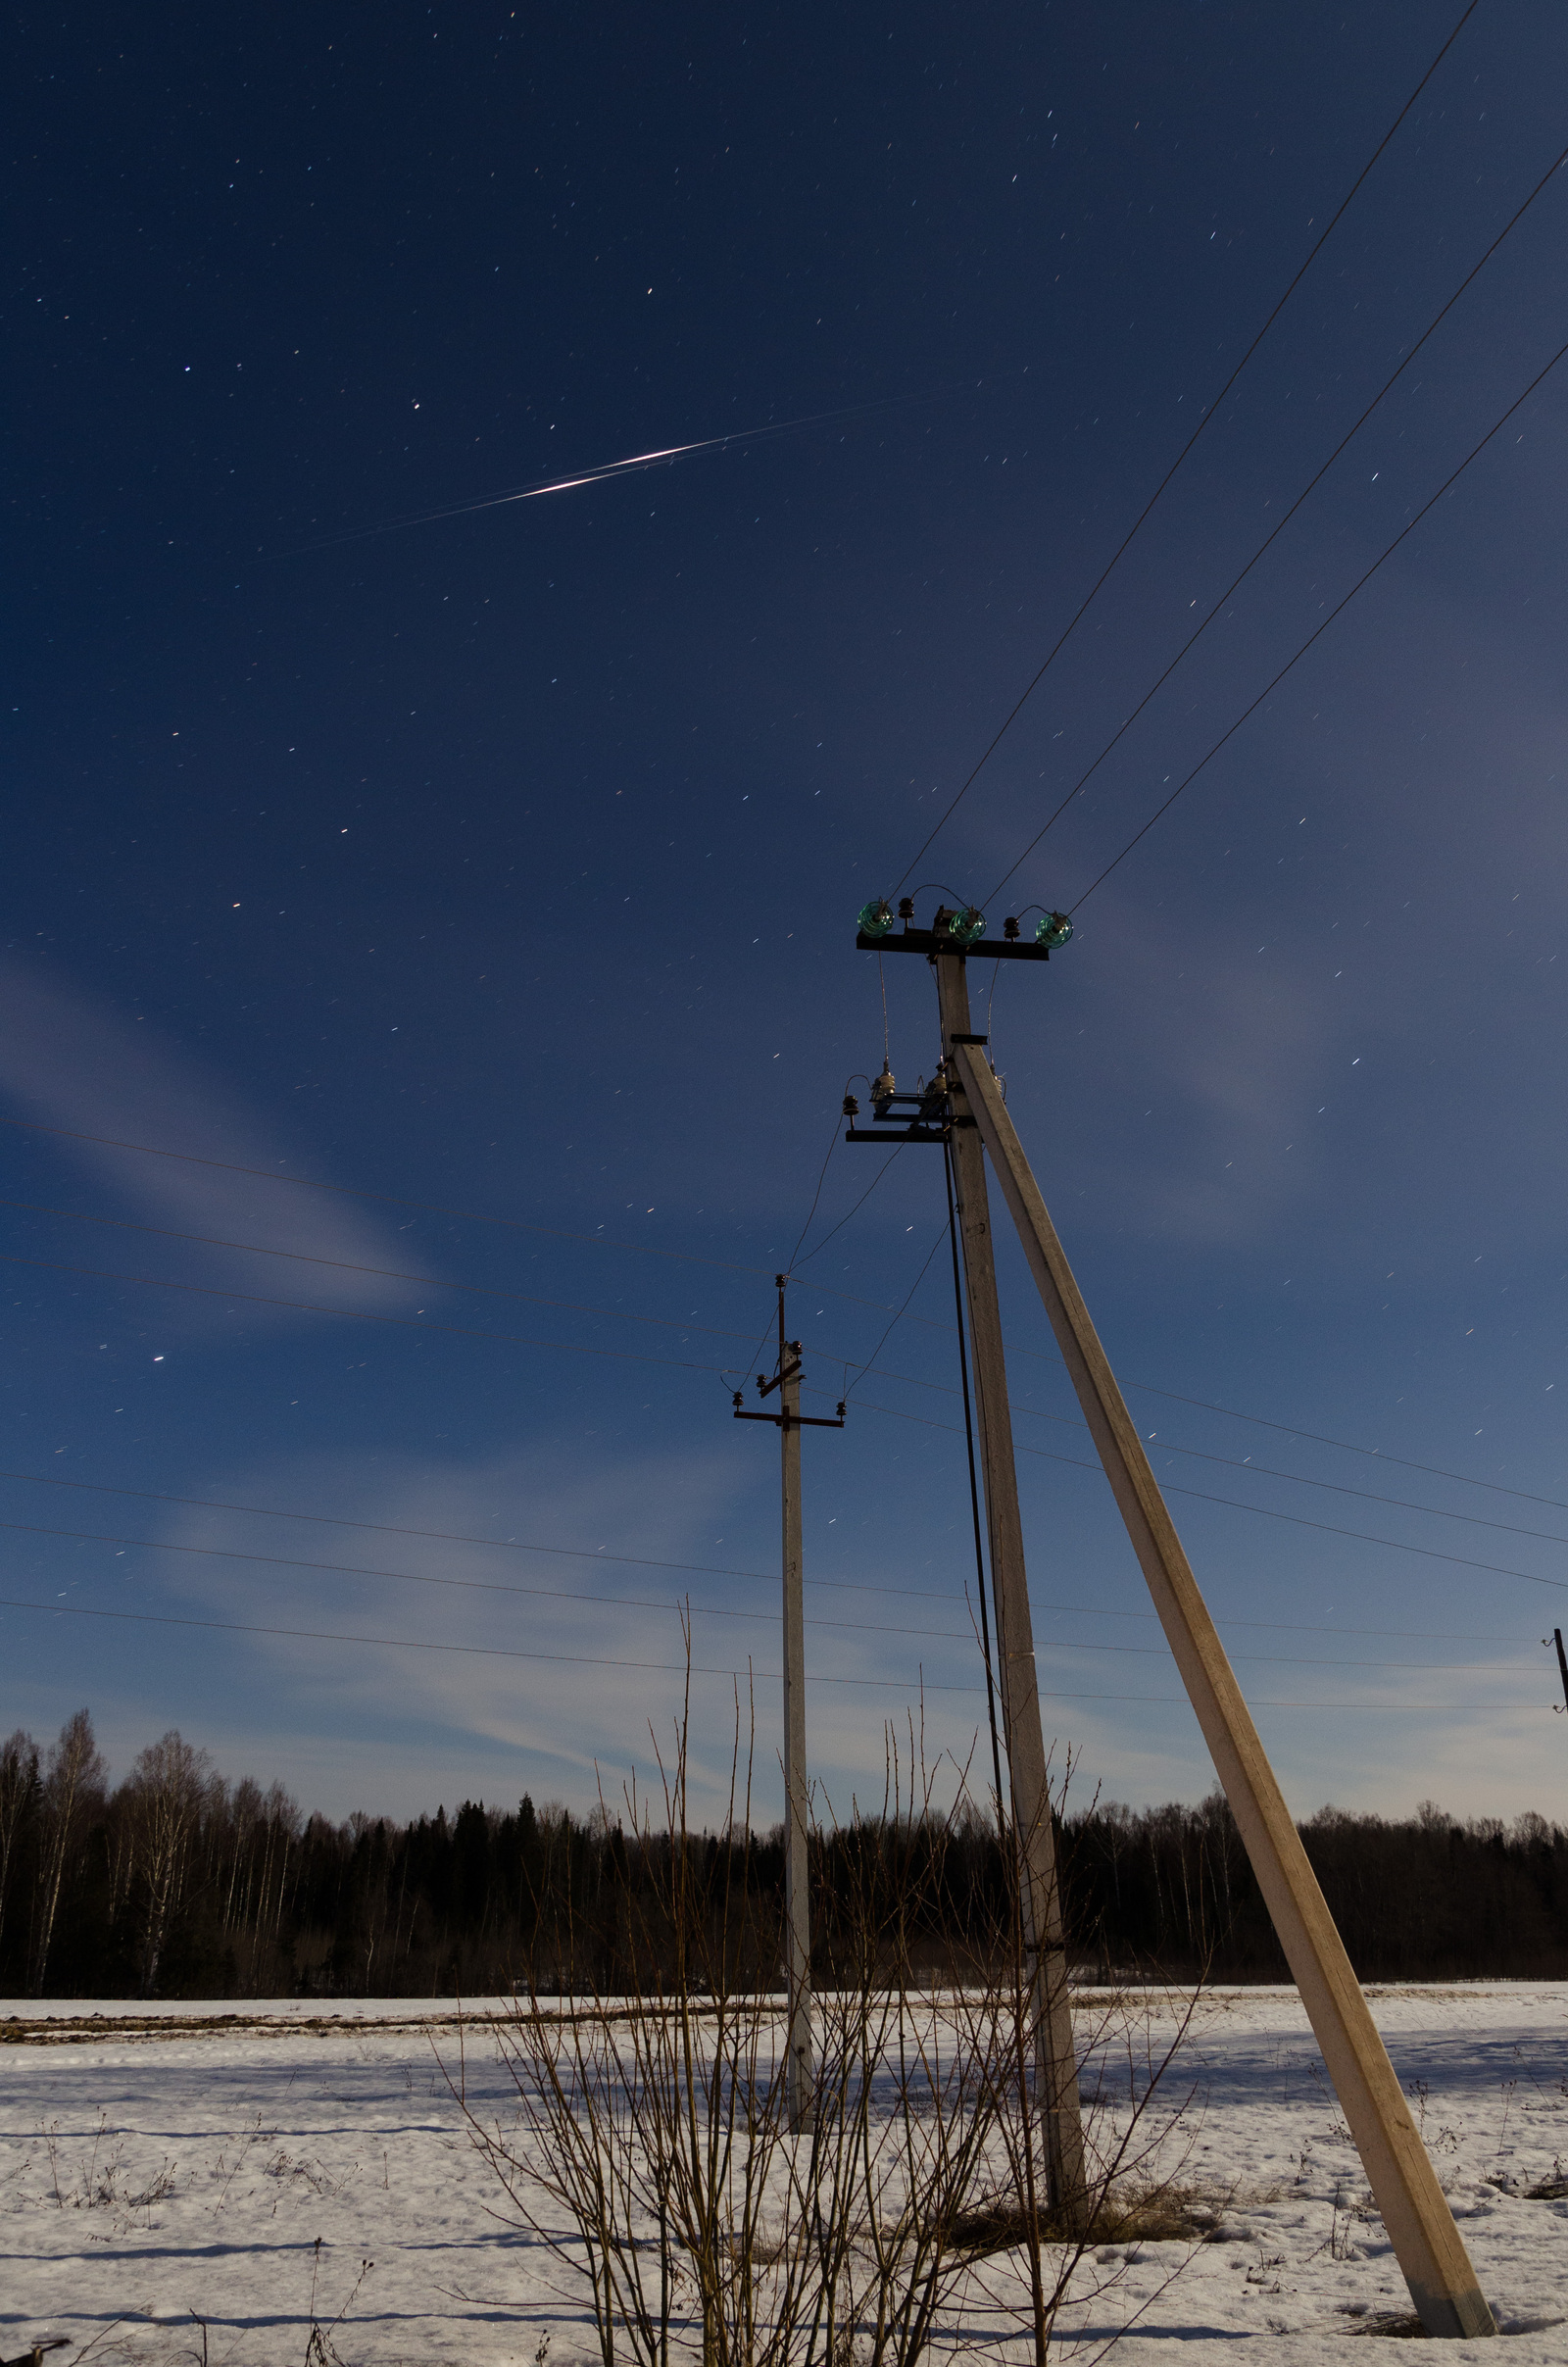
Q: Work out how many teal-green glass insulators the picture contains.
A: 3